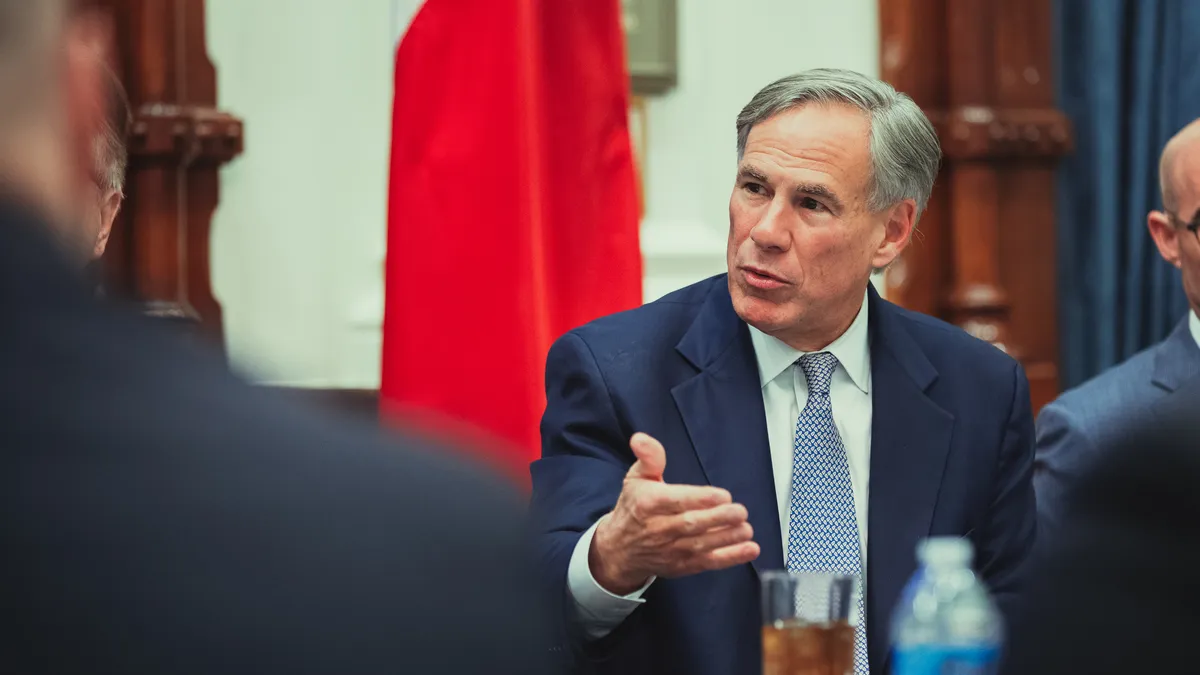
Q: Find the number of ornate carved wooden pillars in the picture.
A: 2